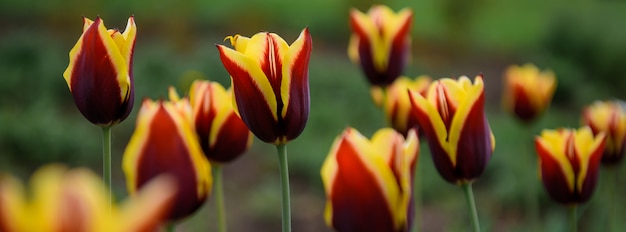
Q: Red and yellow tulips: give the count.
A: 12